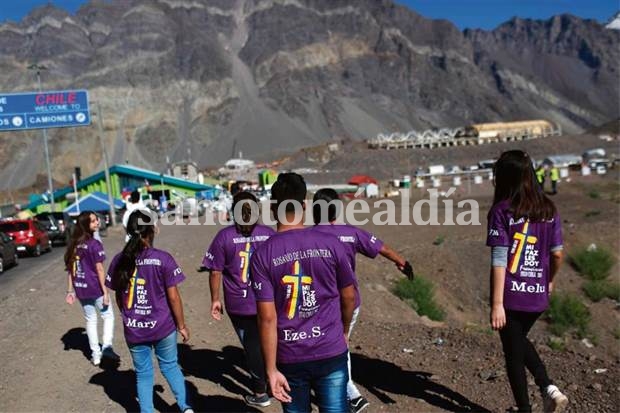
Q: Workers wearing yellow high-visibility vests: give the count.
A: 2